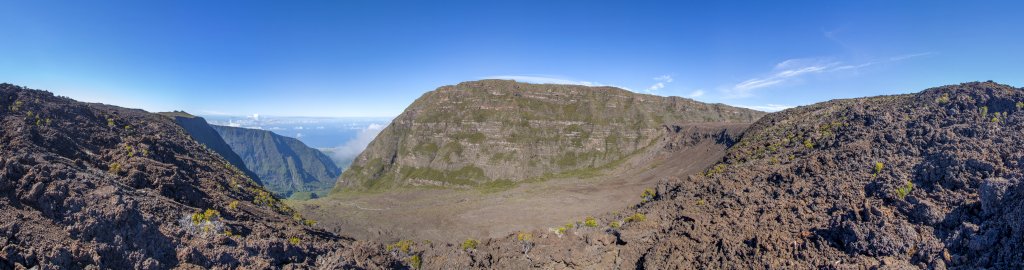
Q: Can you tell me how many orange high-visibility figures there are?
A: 0